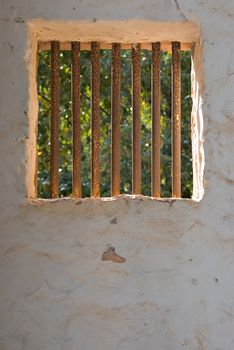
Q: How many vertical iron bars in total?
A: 7